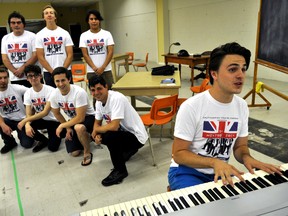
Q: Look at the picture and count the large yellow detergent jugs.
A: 0